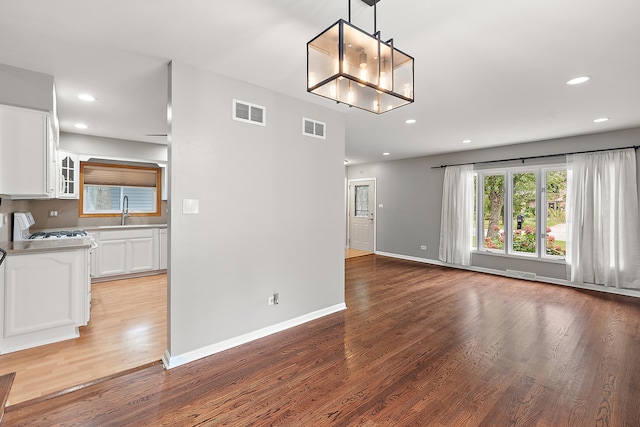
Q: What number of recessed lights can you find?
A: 7